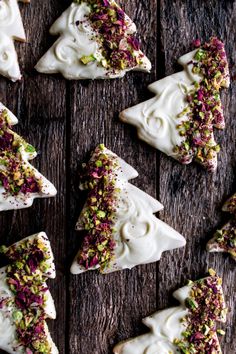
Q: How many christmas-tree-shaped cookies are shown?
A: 8